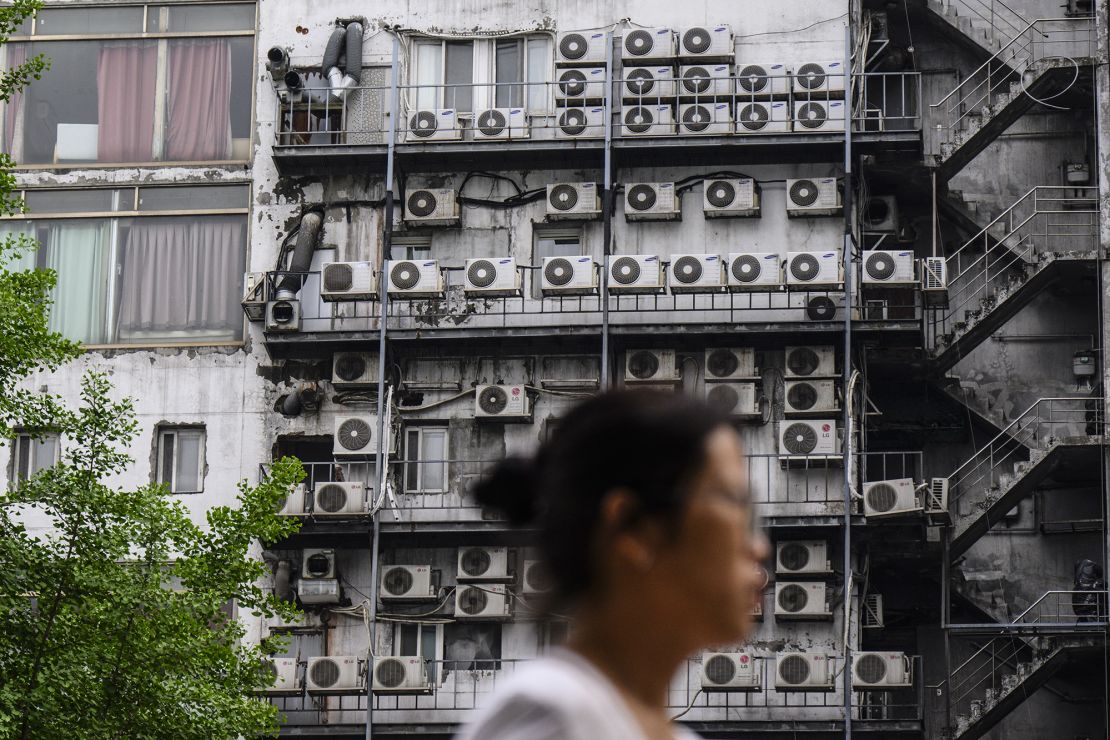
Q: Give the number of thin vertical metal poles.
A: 3